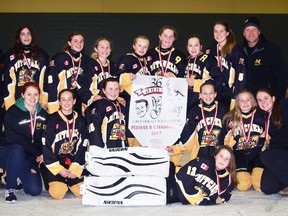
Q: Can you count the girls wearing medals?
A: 14